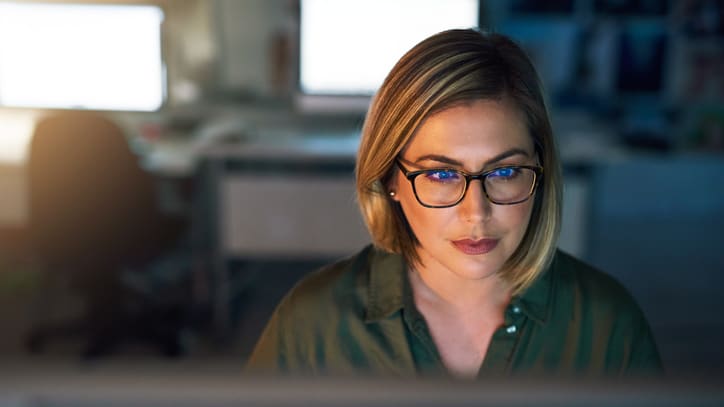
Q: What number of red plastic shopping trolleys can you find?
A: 0